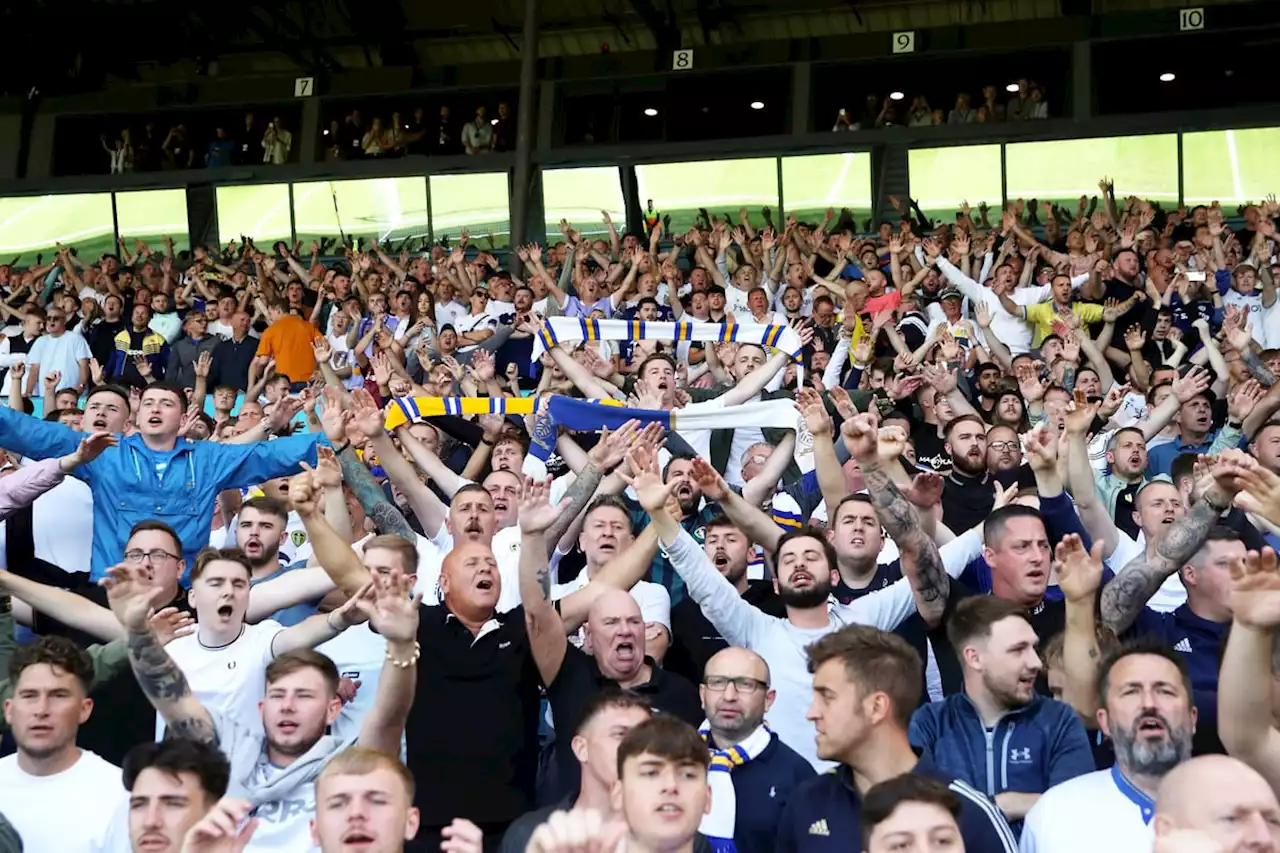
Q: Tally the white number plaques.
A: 4